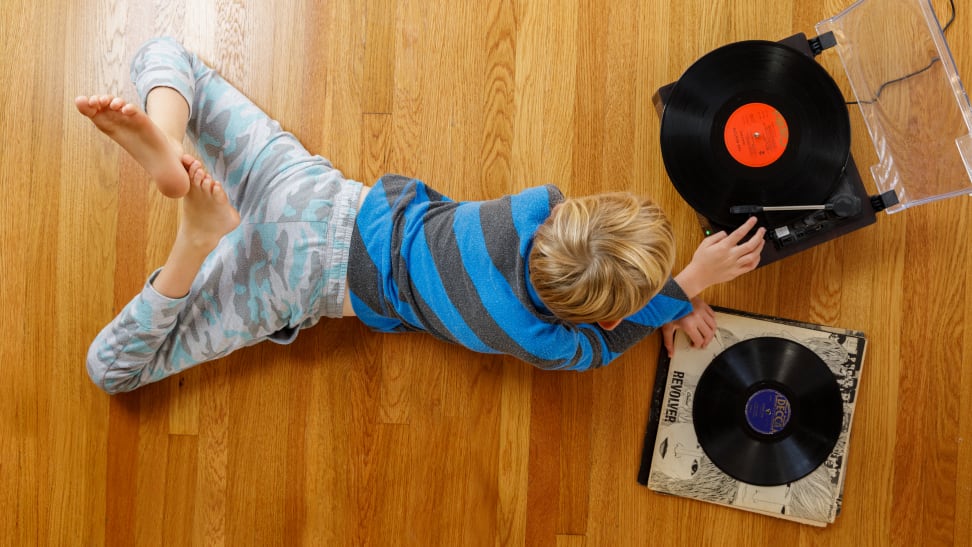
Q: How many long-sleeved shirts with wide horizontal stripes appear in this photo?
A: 1